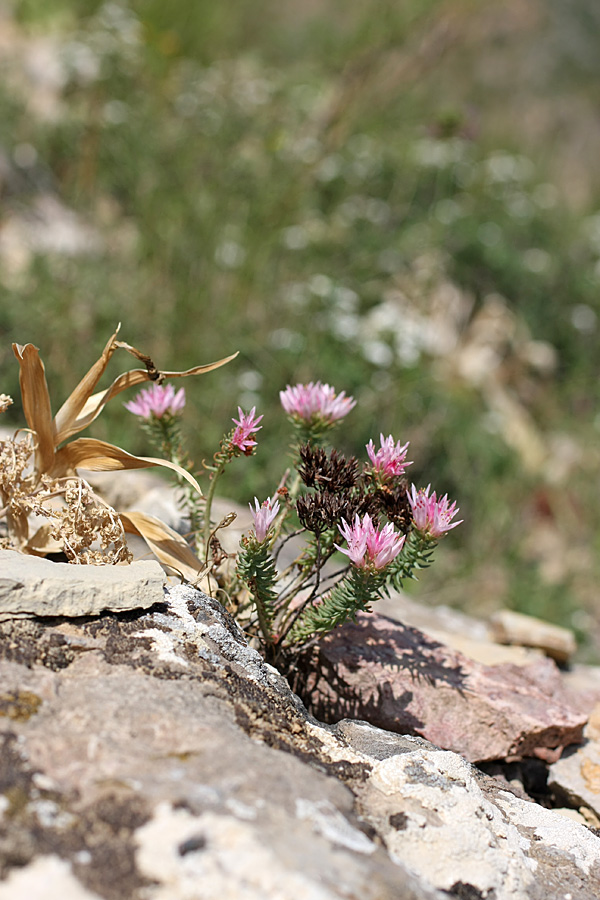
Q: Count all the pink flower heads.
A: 7